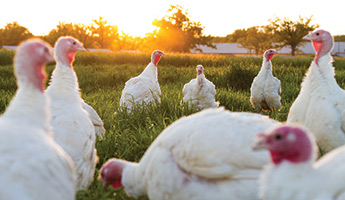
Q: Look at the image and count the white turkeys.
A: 8